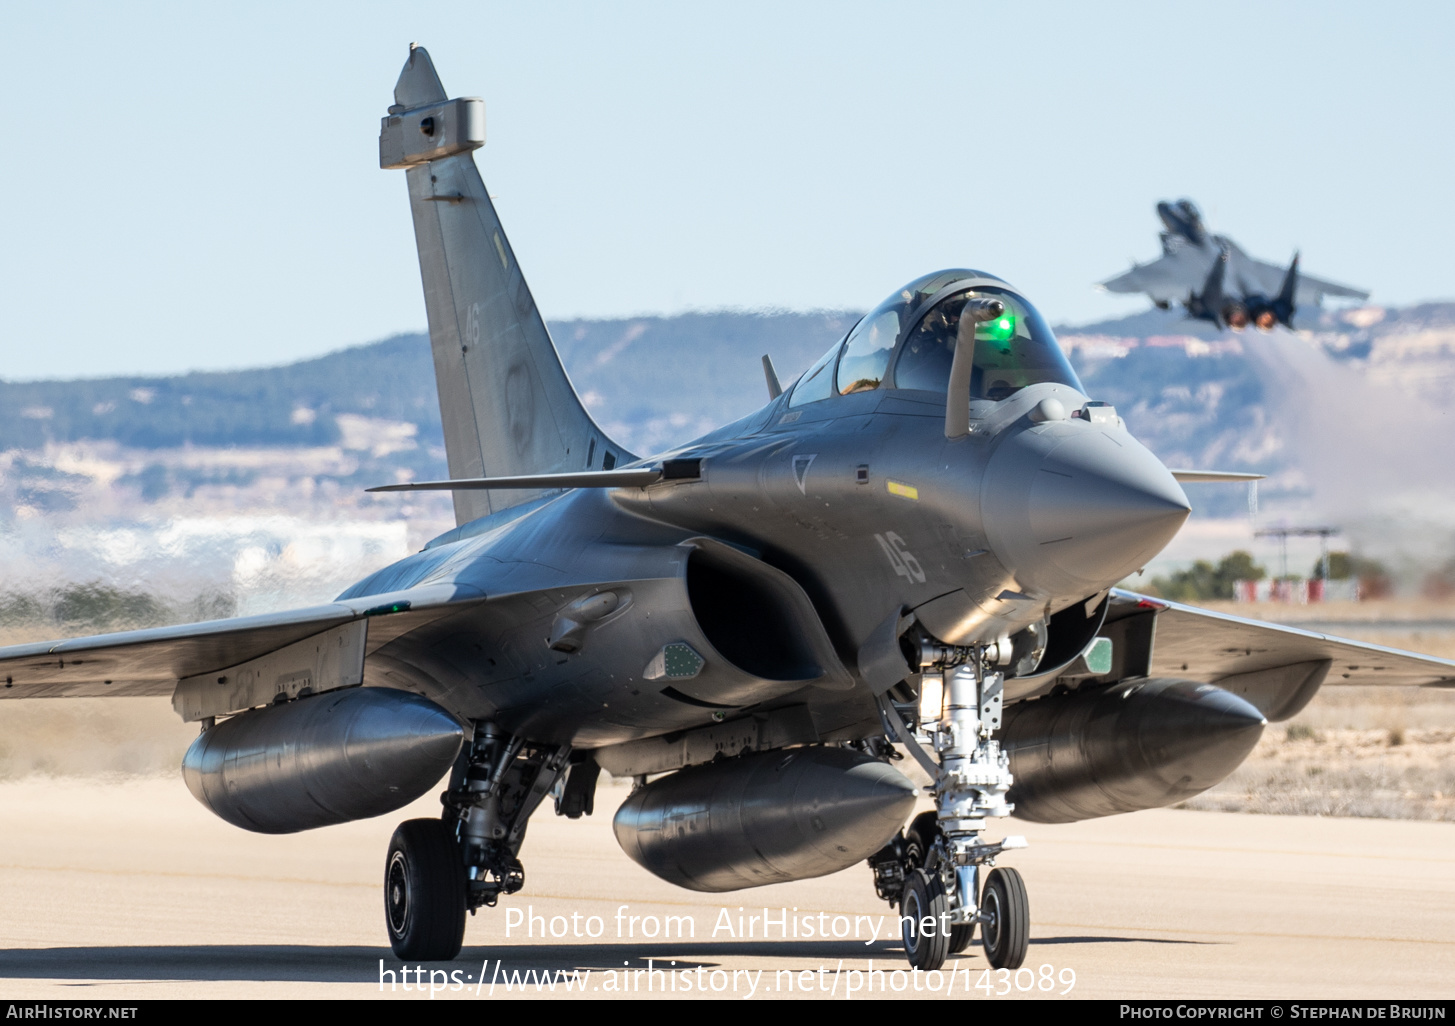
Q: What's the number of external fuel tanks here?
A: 3